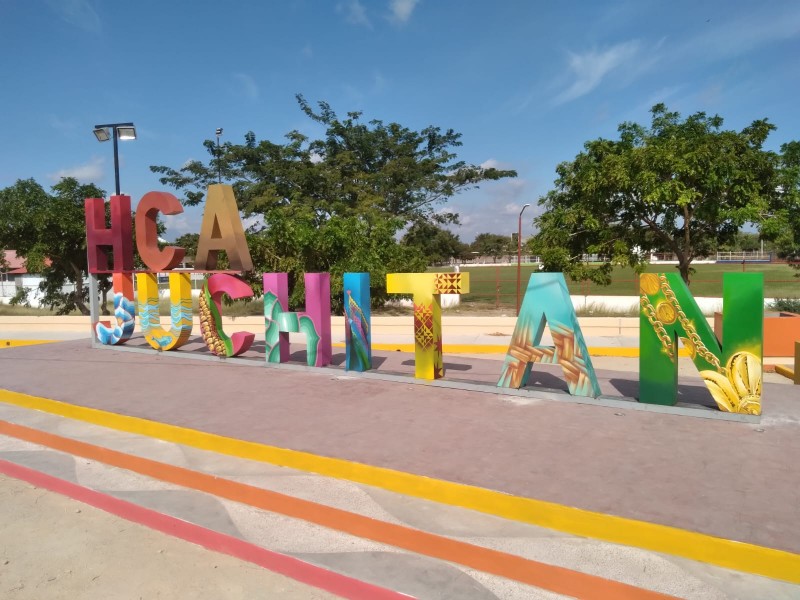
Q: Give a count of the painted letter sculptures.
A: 11